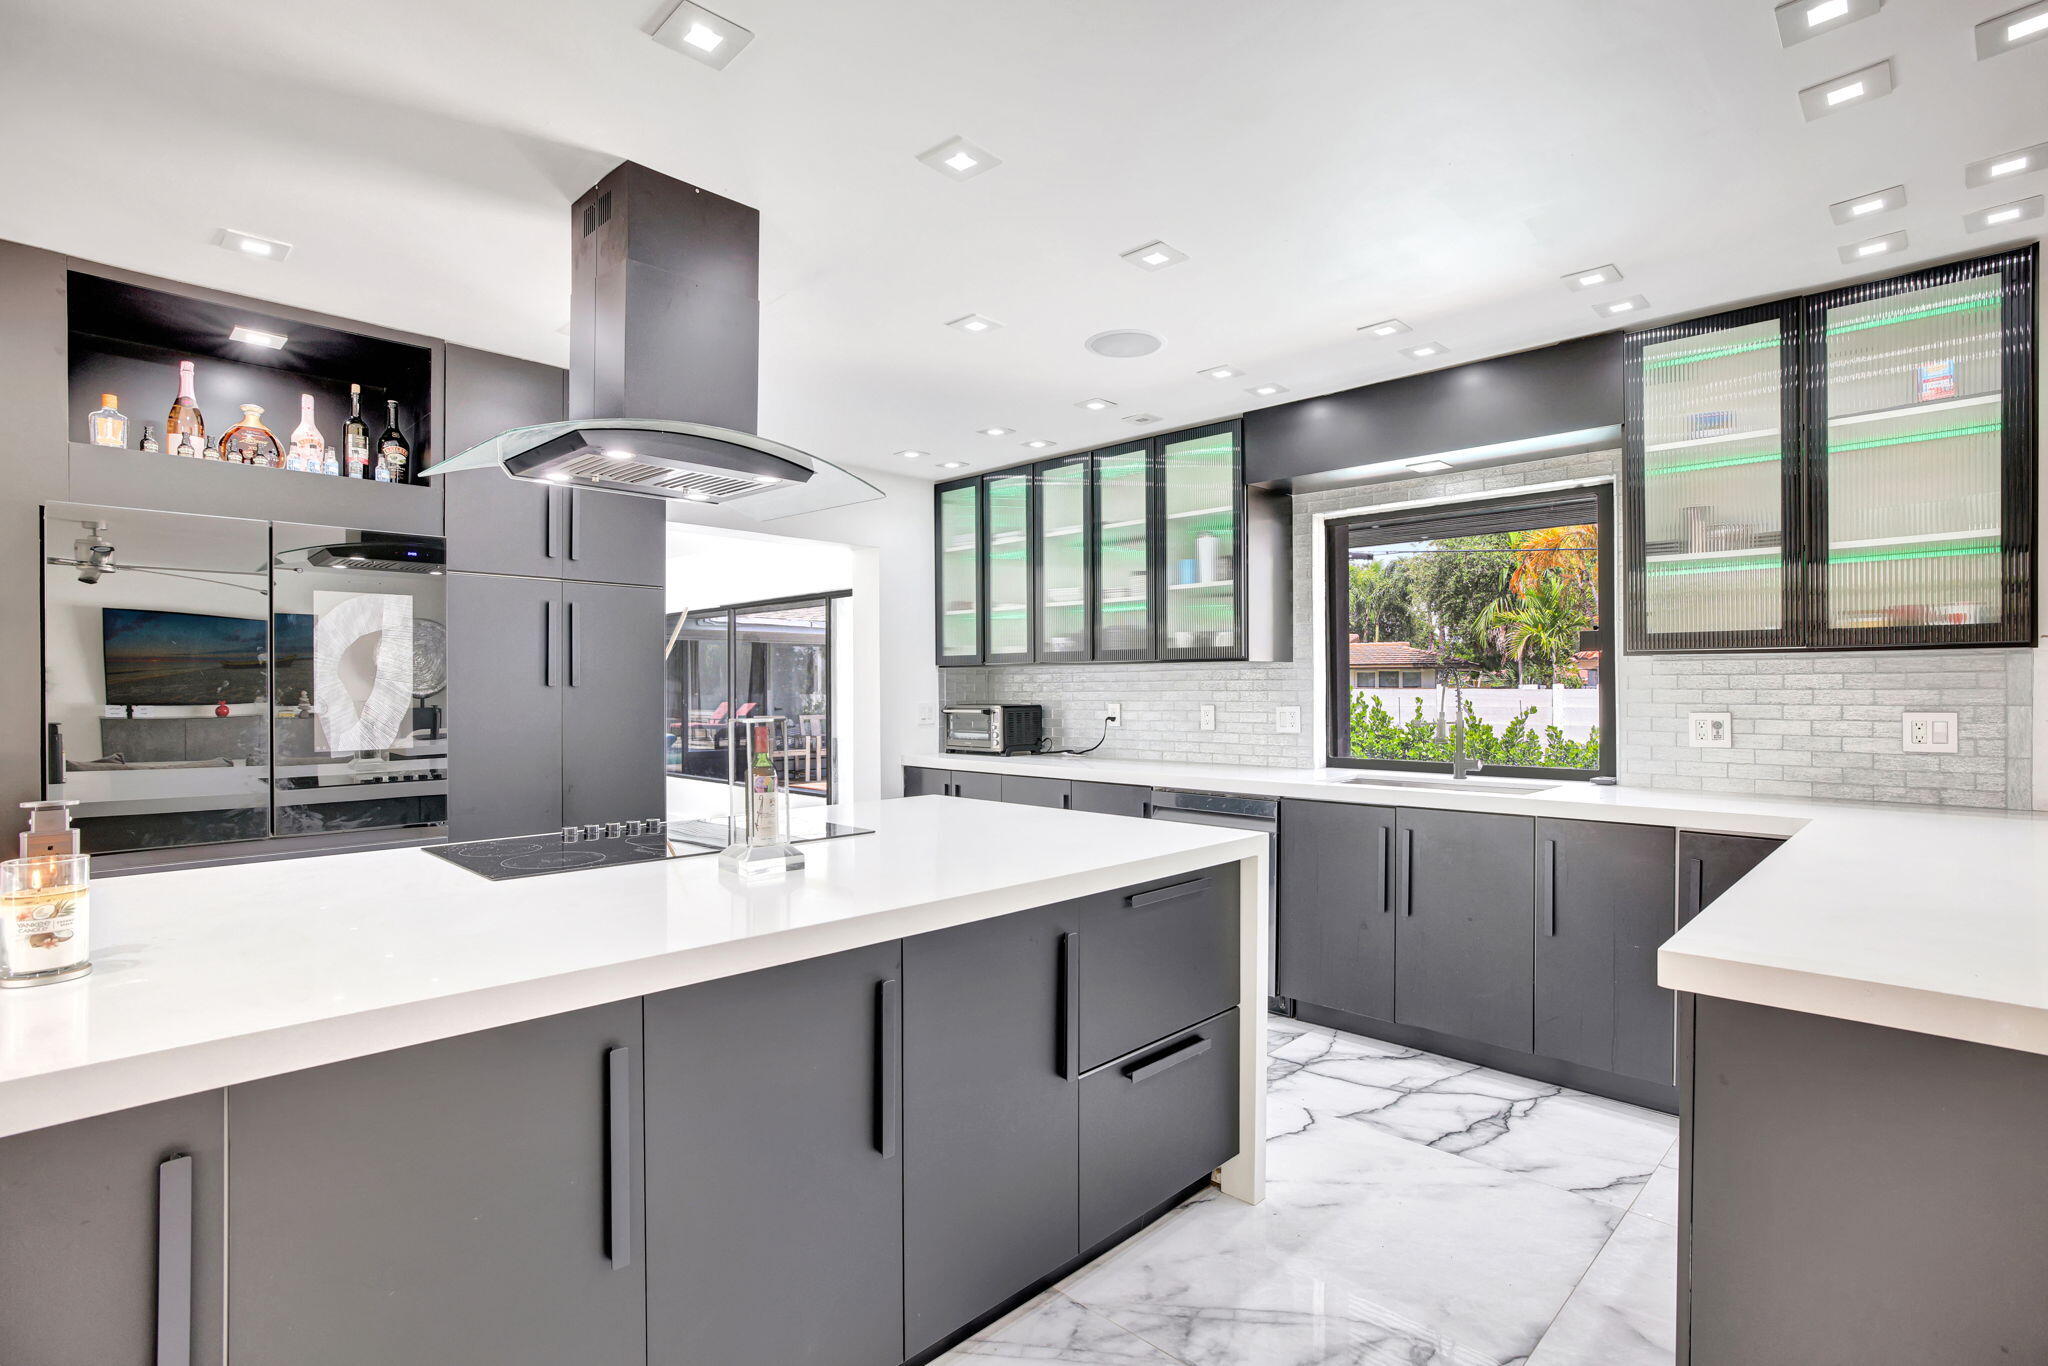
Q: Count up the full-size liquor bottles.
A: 6